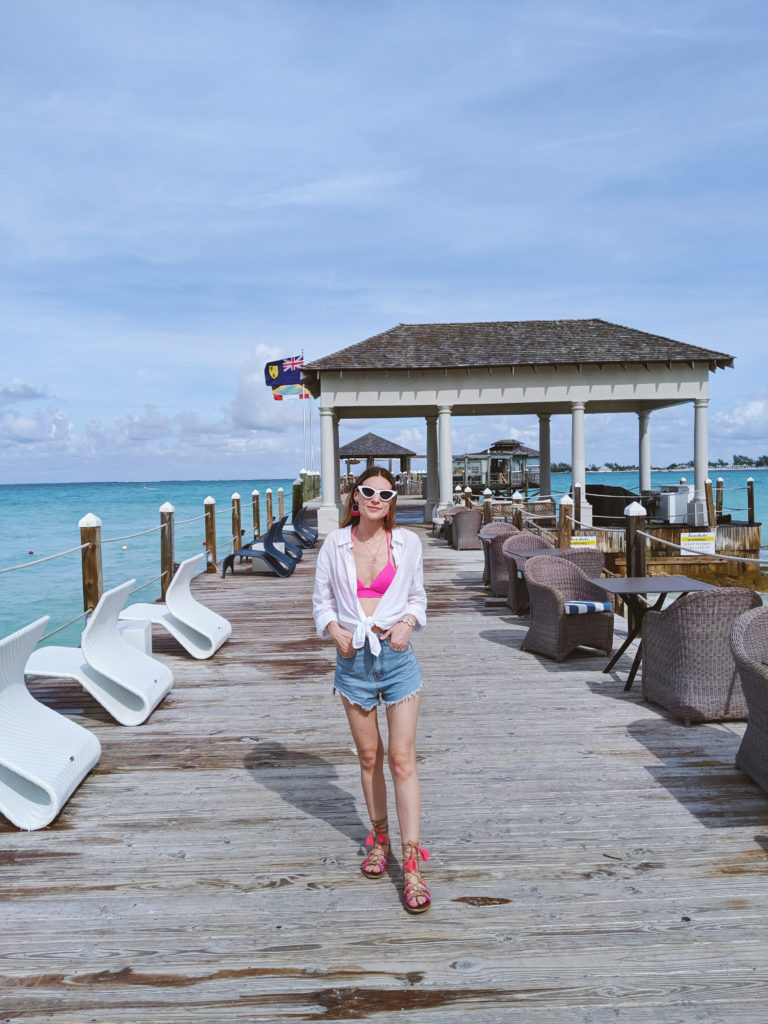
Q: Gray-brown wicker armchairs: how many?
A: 9